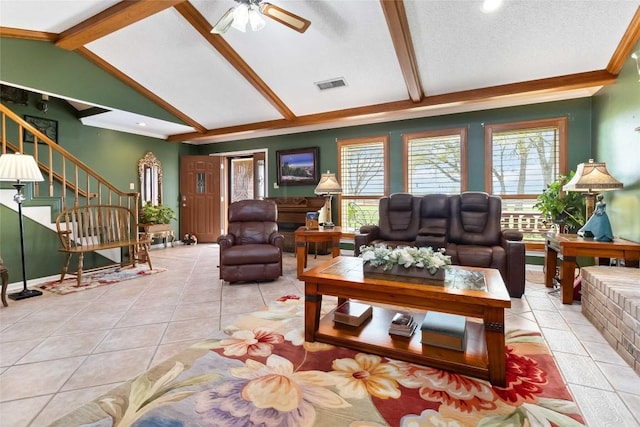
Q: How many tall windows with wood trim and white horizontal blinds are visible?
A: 3